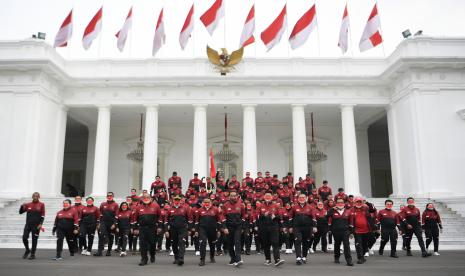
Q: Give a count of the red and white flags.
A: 11